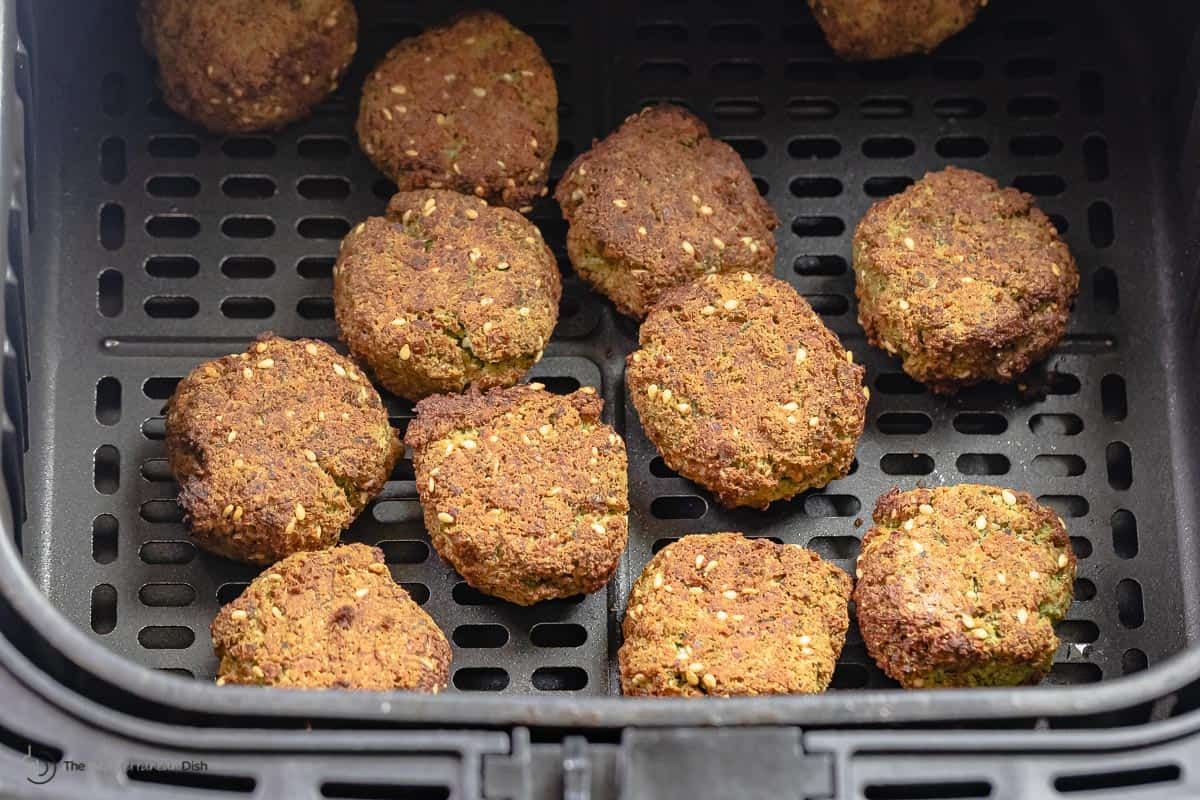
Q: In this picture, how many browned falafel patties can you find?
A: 12